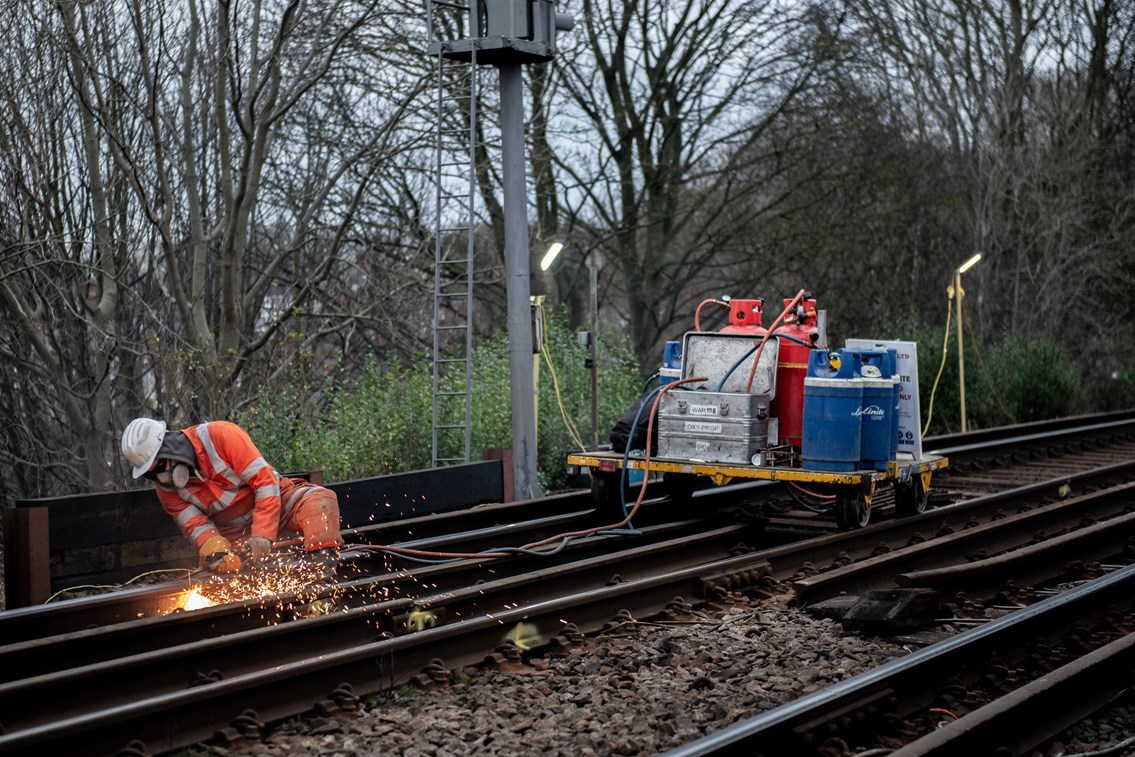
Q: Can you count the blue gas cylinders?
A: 4